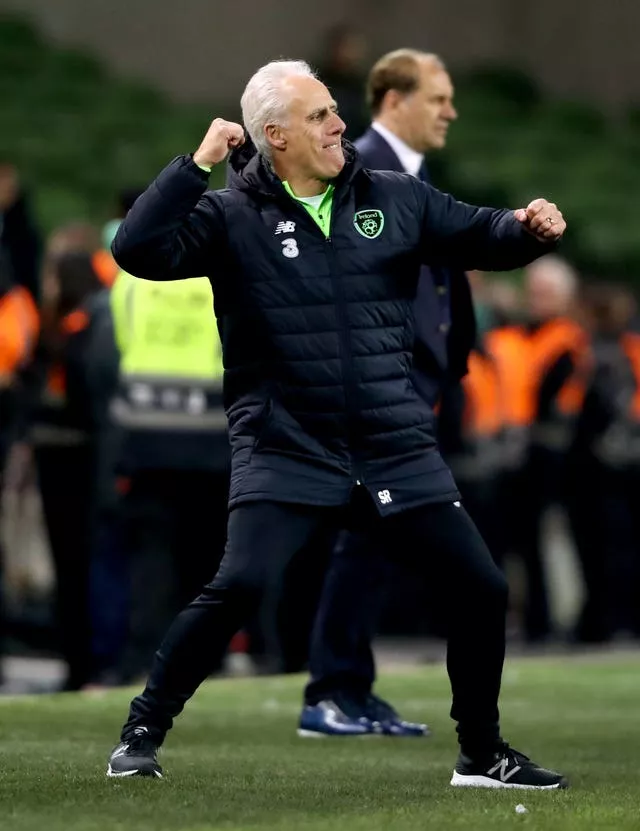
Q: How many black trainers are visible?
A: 2